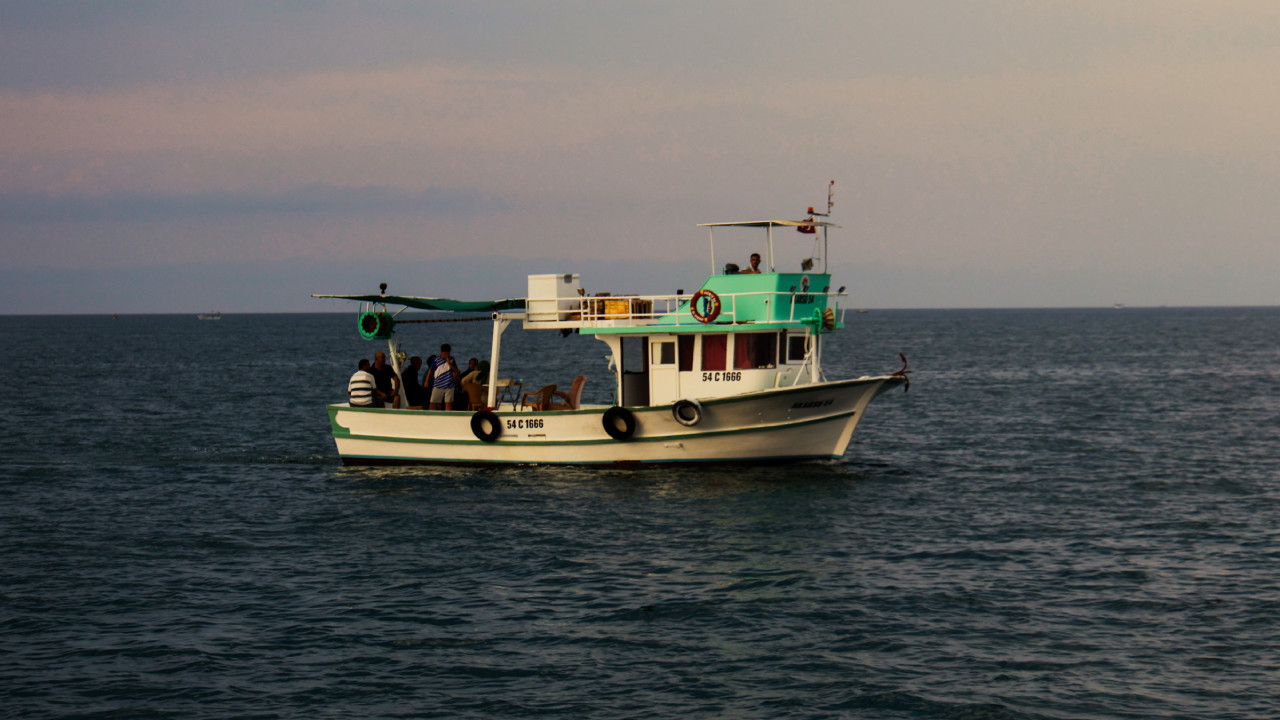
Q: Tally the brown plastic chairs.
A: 3